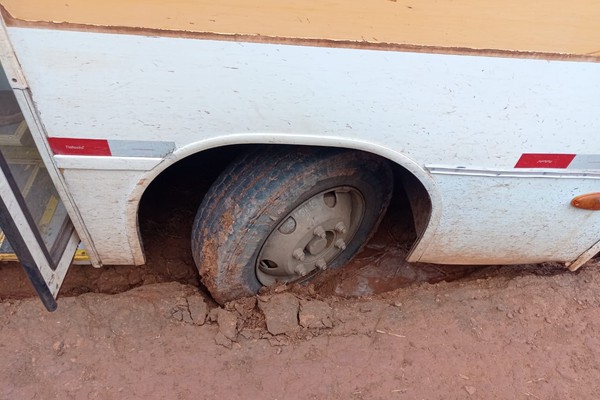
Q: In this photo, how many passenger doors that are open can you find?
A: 1